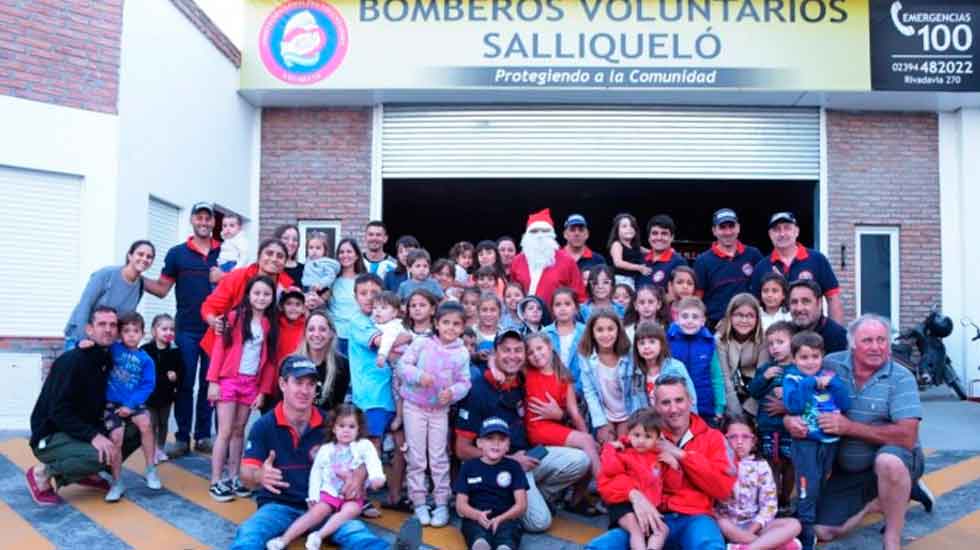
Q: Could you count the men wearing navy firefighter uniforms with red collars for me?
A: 7